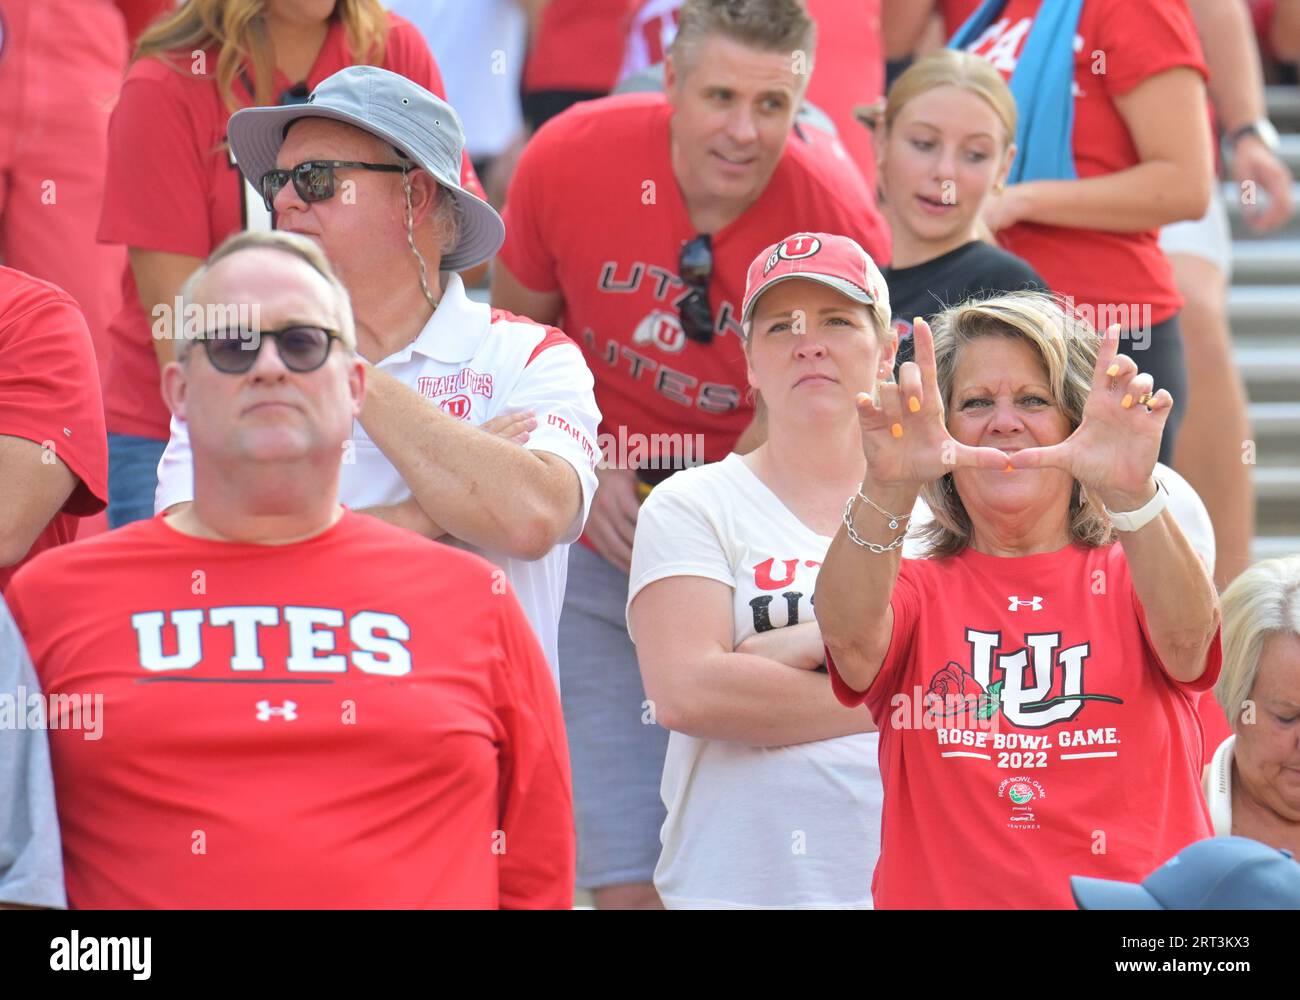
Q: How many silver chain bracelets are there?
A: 2